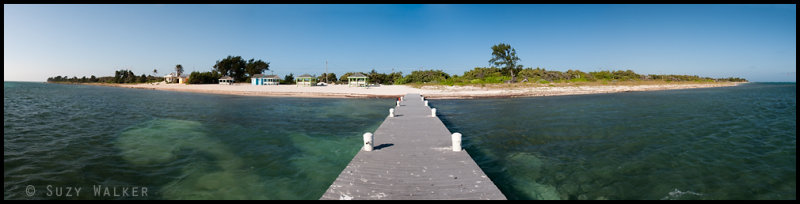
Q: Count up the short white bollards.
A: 8